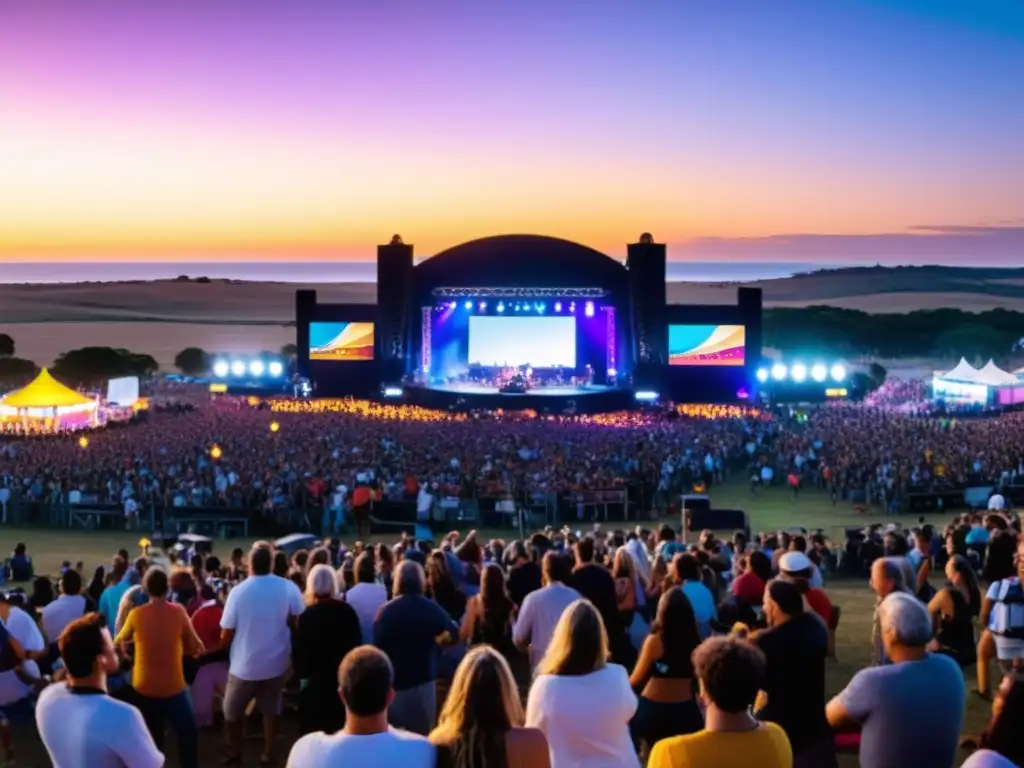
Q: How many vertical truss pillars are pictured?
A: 2